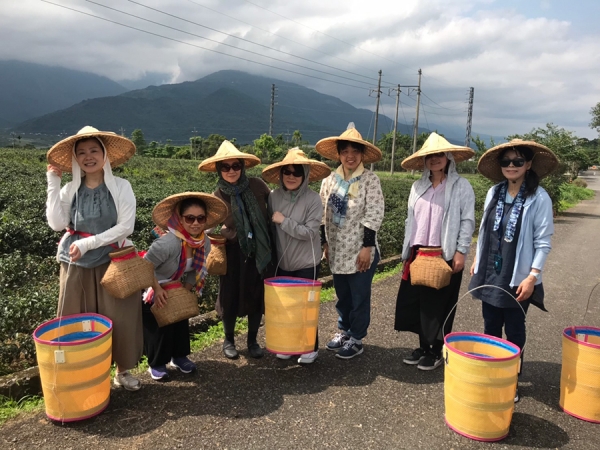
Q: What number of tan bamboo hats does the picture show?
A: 7